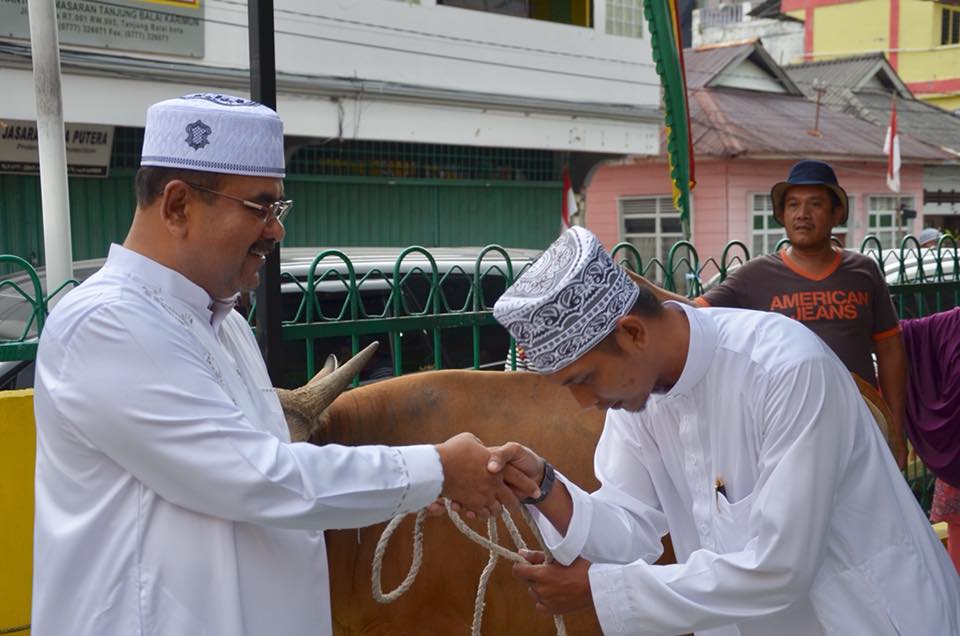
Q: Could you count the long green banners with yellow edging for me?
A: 1